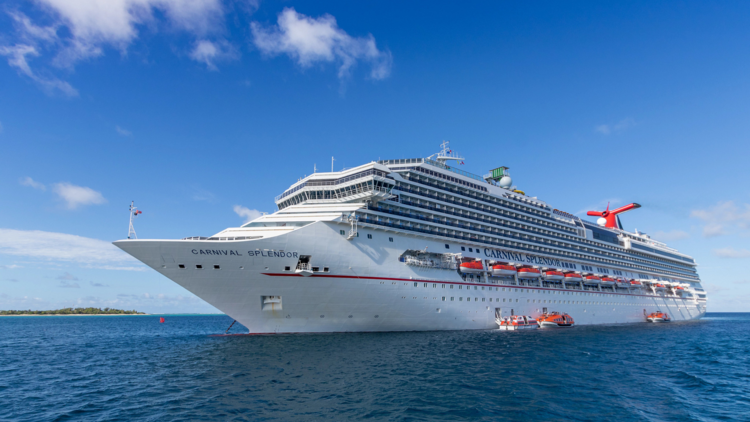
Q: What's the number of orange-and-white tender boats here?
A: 3